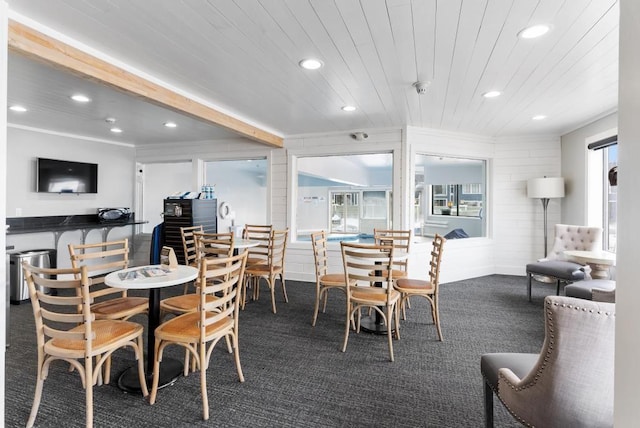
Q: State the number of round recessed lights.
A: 9